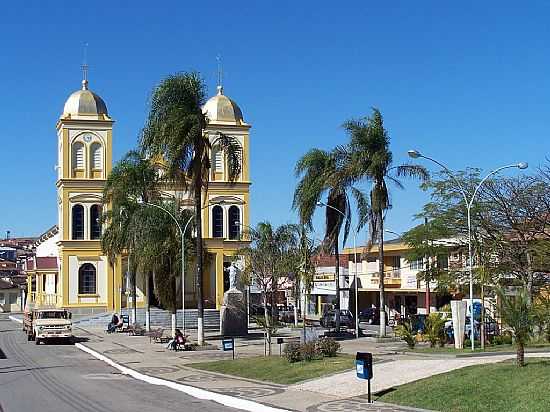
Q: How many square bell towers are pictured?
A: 2